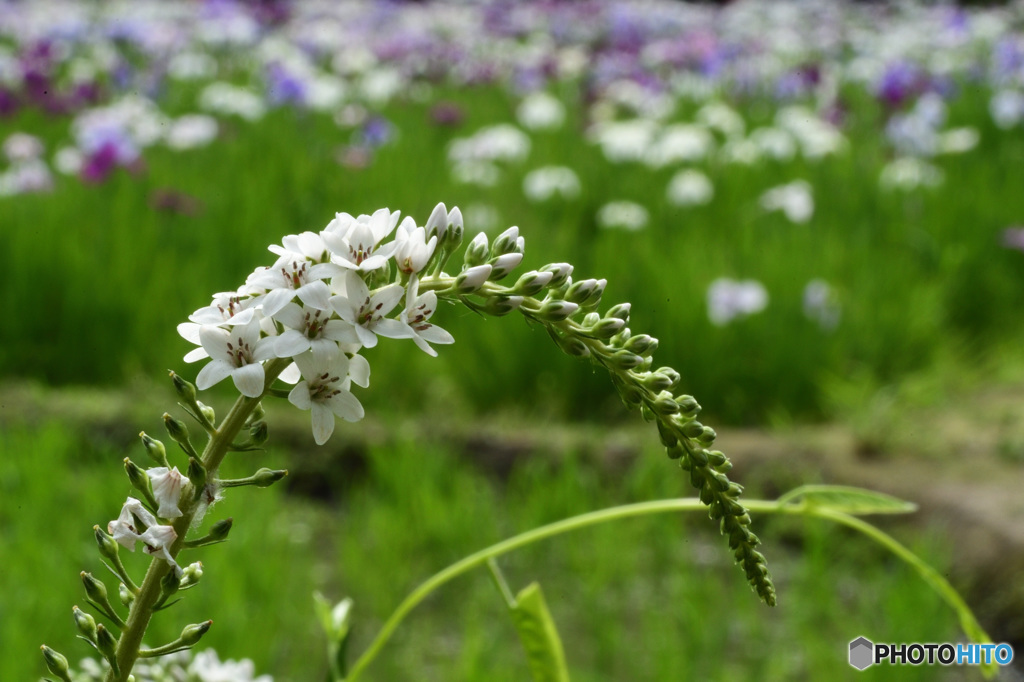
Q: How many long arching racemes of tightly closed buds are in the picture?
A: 1